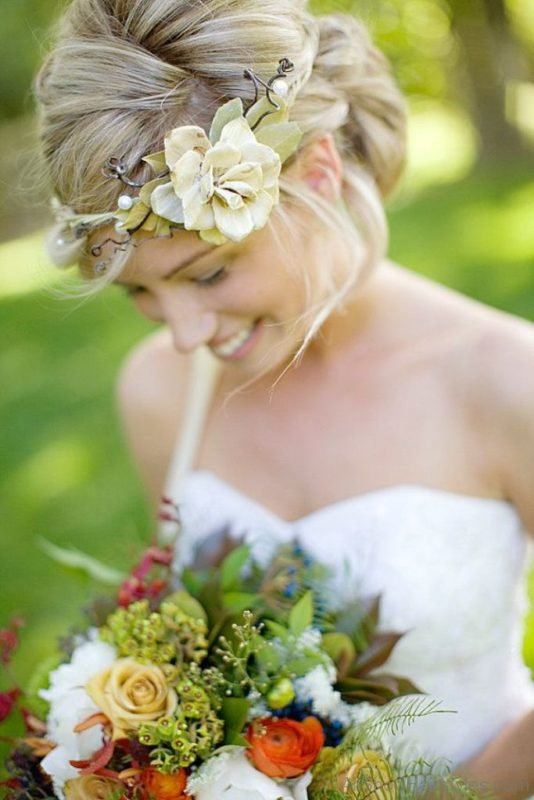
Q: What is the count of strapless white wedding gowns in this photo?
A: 1